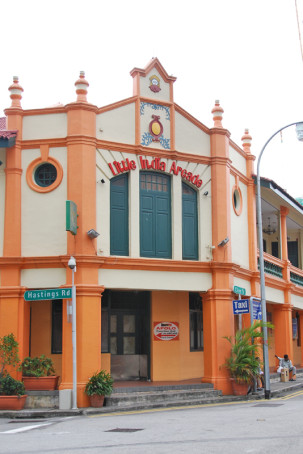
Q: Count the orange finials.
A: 4